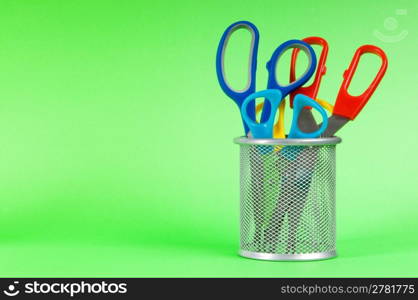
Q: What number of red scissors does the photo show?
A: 1